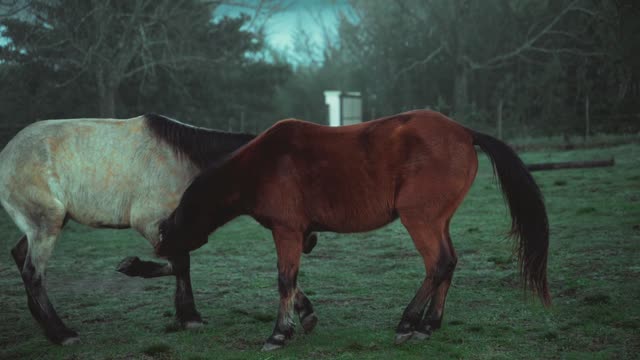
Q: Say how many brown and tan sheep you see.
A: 0